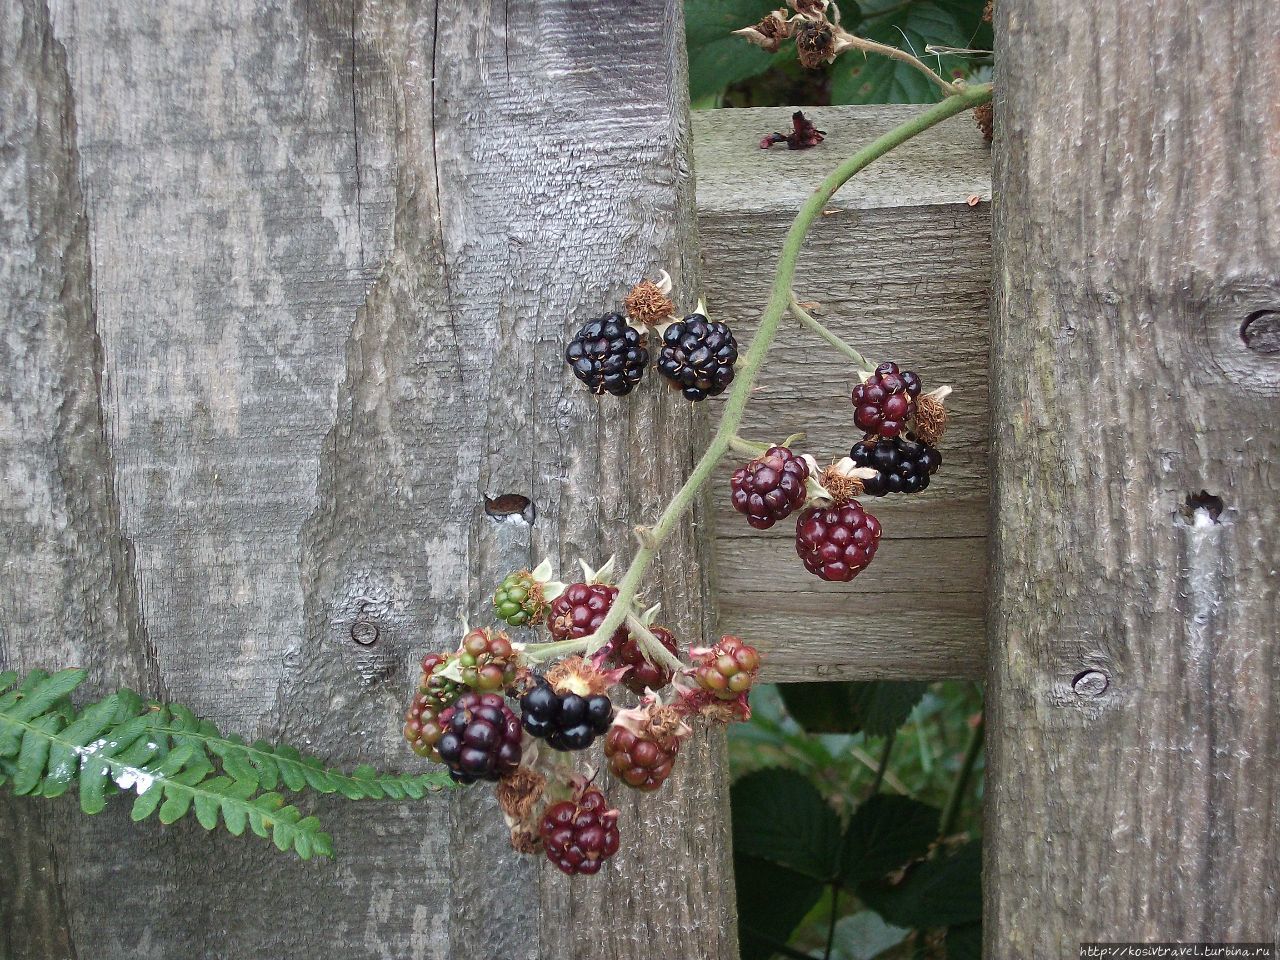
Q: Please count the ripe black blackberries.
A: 5